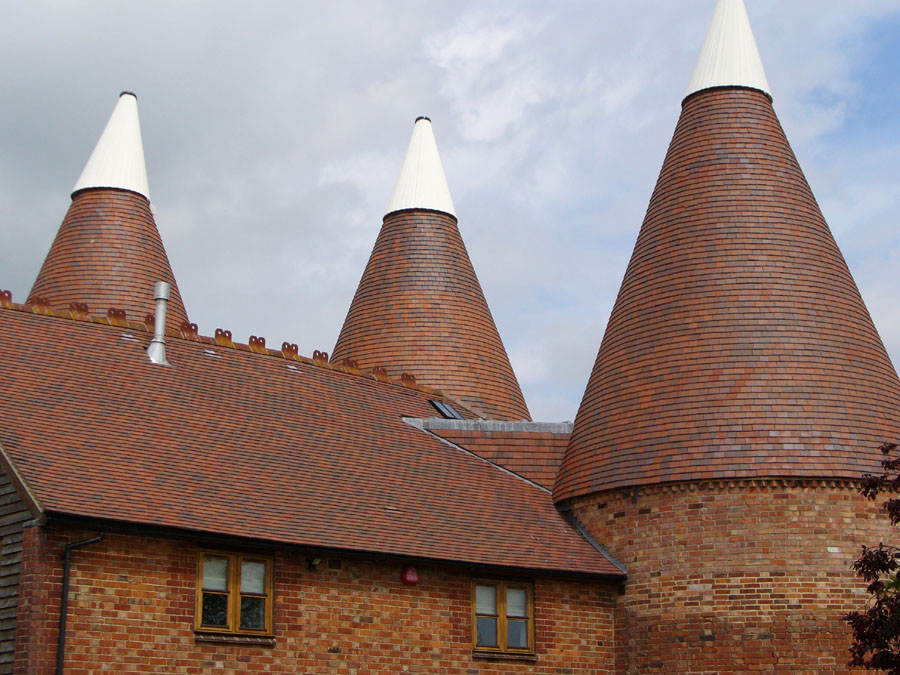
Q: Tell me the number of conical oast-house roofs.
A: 3